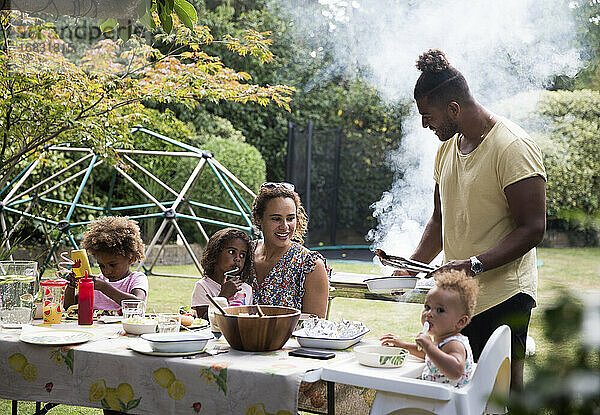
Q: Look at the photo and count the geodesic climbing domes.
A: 1